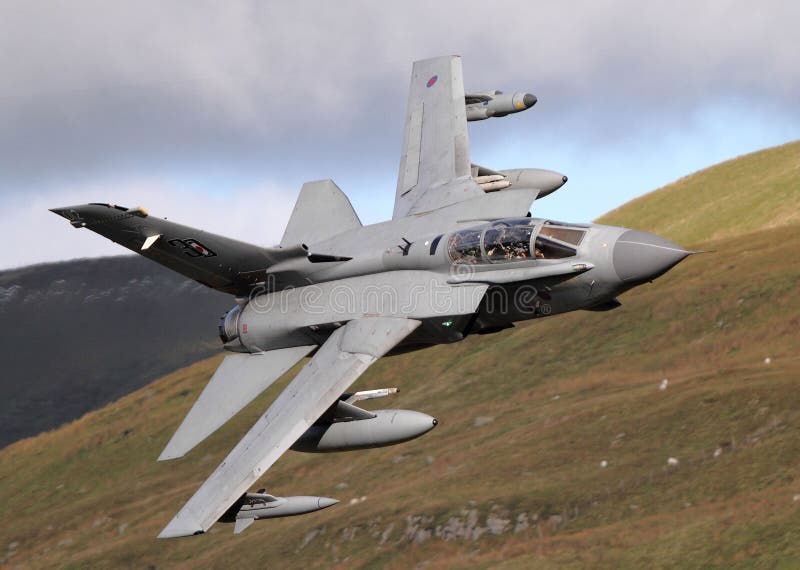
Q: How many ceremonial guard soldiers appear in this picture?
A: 0